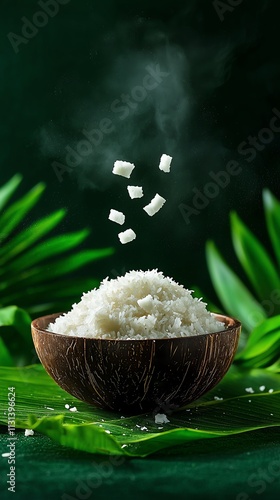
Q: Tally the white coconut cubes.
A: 6